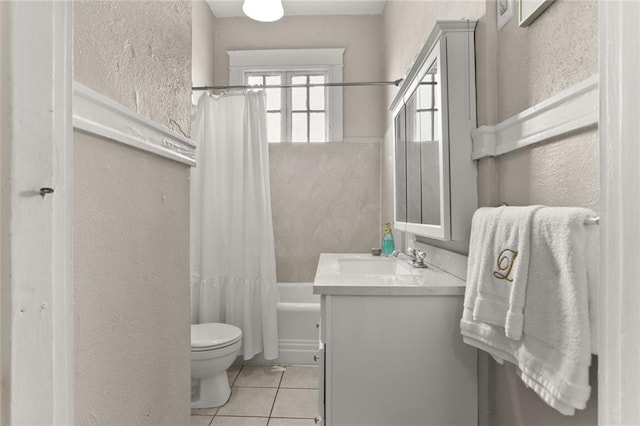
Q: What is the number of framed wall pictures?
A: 1